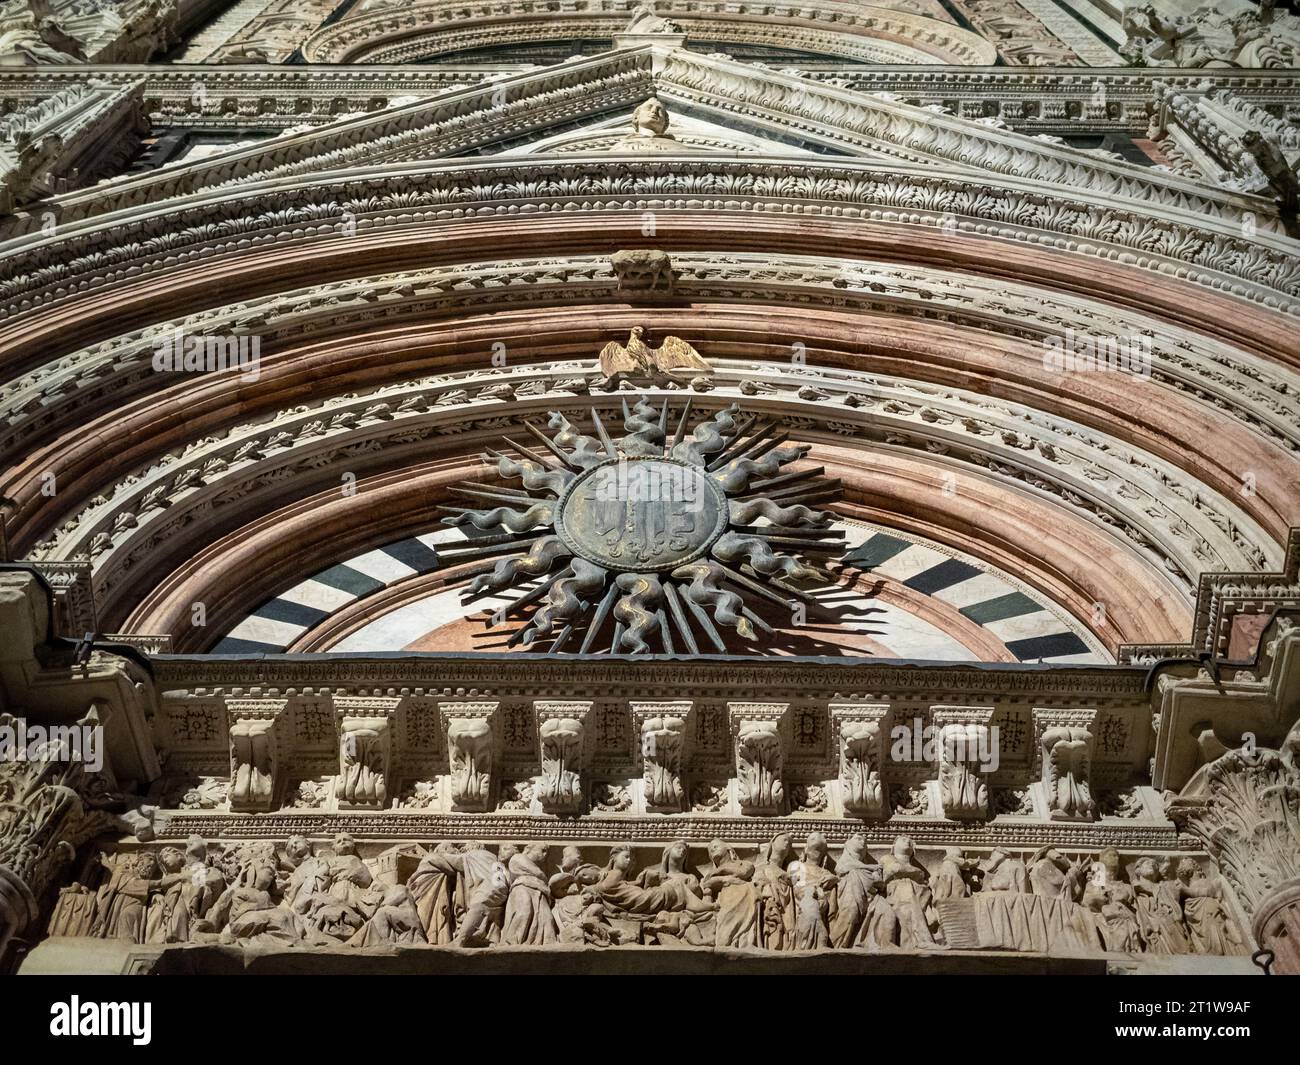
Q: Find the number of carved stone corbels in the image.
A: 9